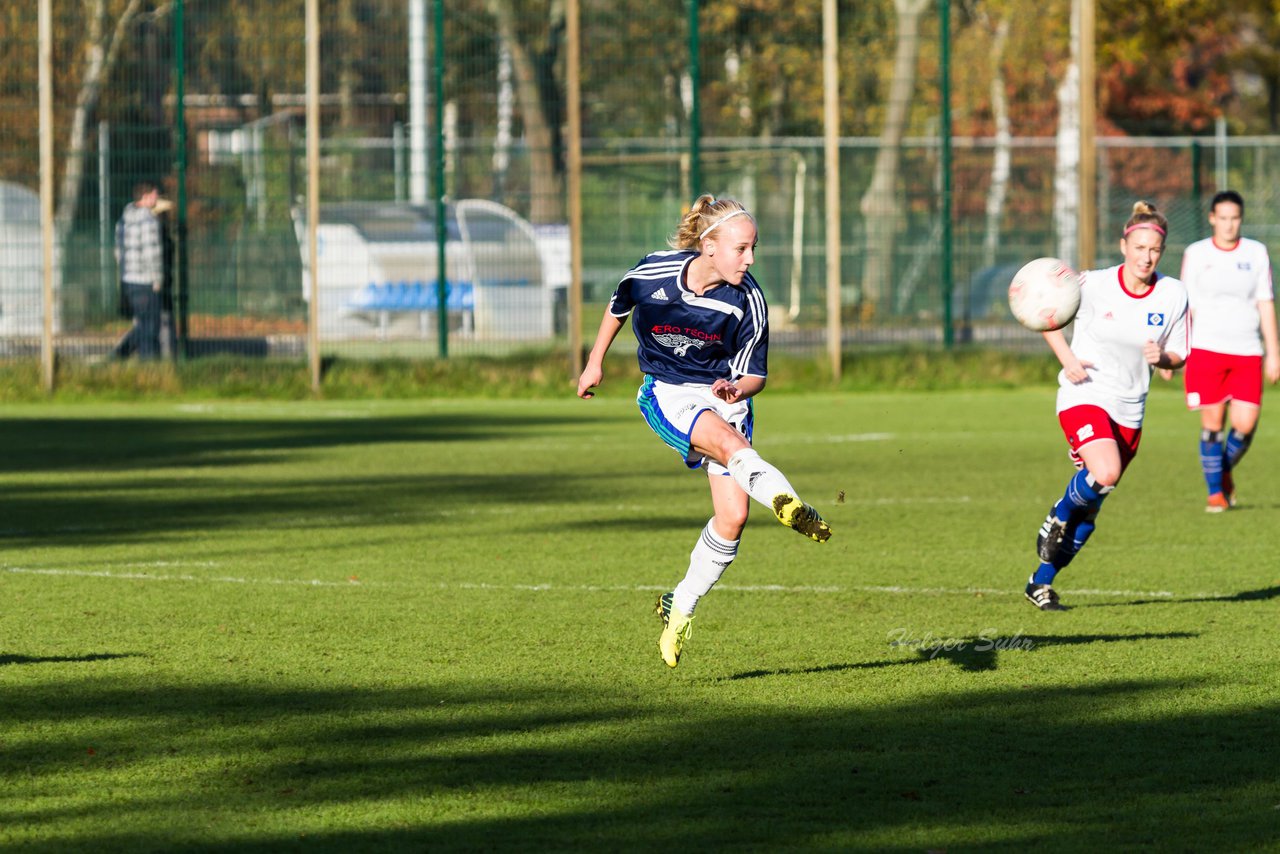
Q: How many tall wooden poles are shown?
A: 5